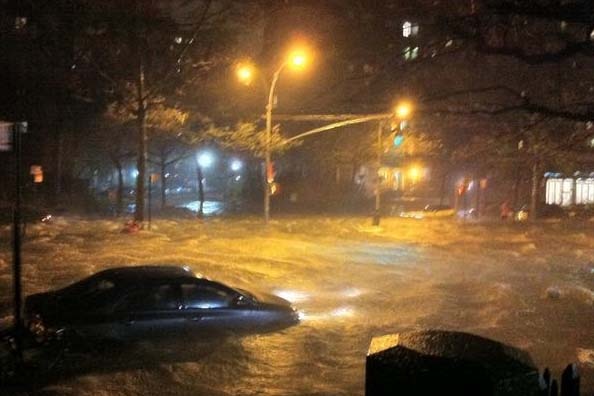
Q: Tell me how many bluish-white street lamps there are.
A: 2